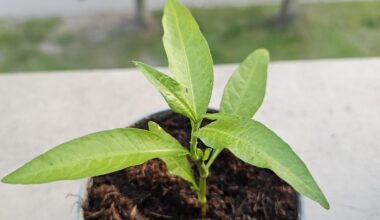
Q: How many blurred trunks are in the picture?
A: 2